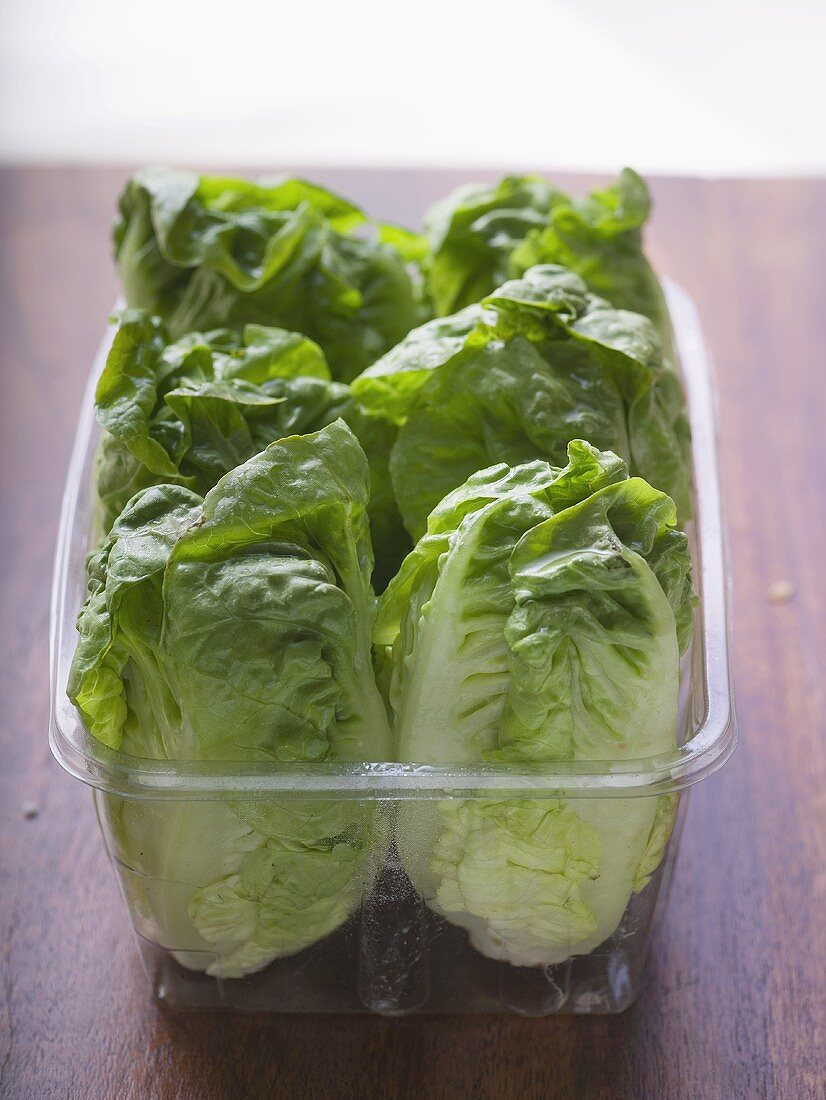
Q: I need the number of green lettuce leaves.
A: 6